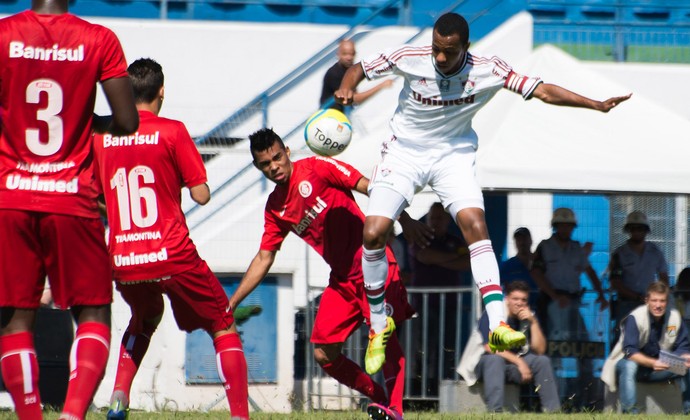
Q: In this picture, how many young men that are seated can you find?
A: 2